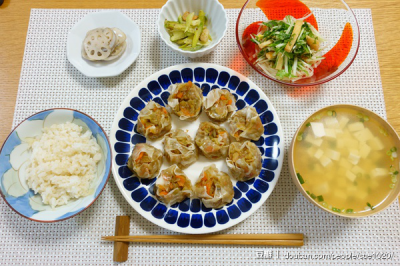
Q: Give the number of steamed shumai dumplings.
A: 10